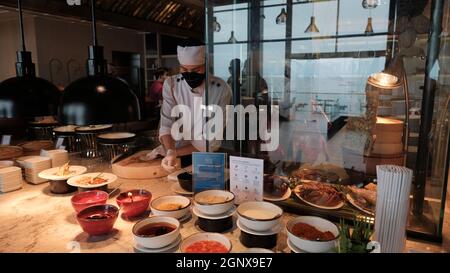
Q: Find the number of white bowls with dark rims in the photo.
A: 6